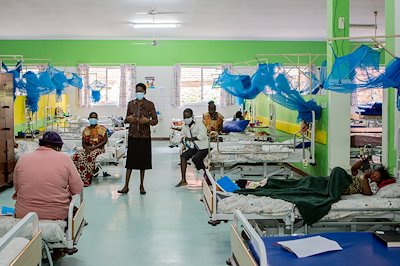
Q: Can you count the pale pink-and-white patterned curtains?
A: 4